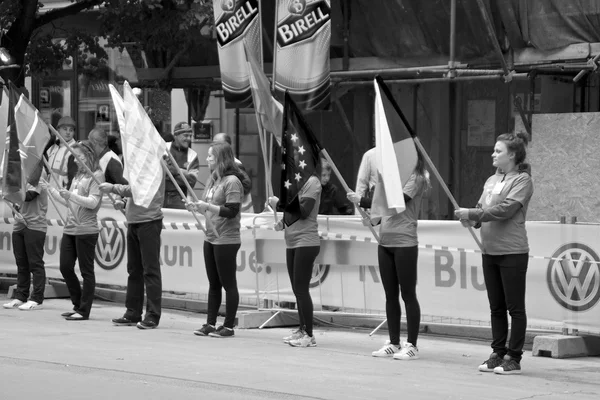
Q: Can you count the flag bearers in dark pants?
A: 7